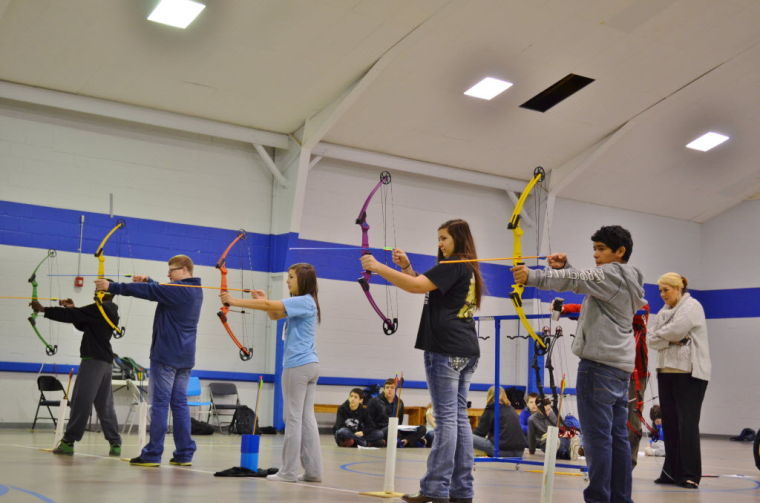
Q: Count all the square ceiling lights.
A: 3